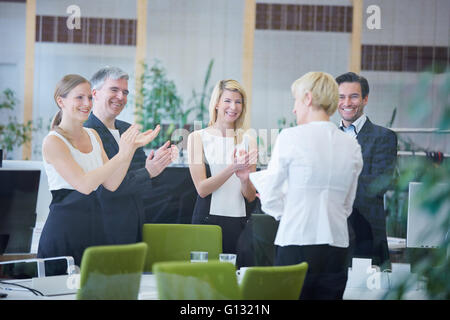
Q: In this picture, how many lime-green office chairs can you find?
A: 4